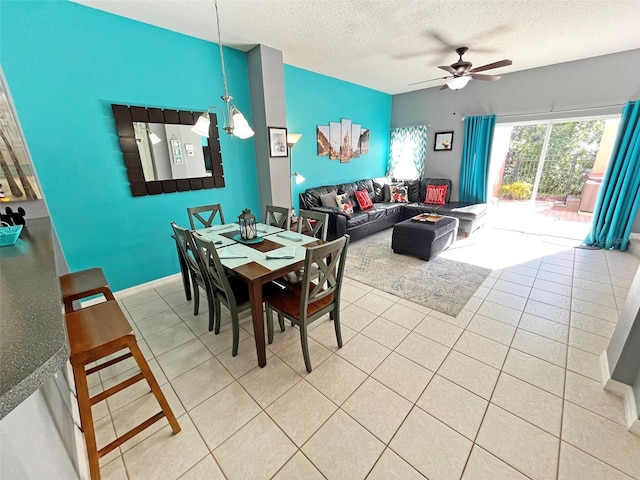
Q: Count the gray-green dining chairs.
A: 6